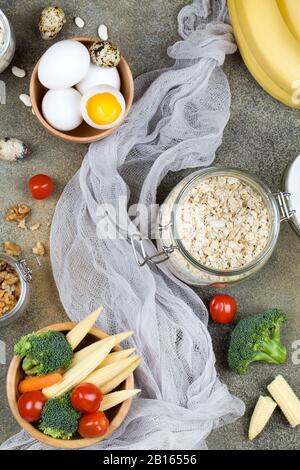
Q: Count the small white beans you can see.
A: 4